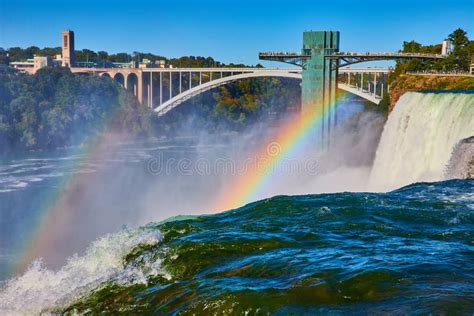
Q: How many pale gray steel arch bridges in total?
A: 1